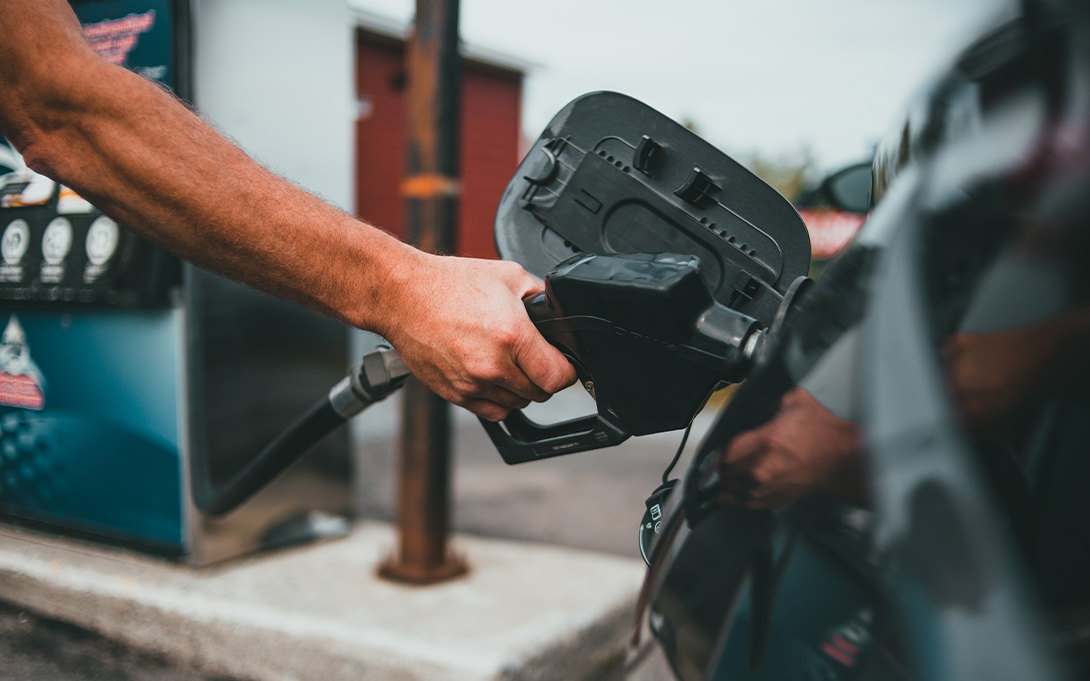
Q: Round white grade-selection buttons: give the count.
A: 3